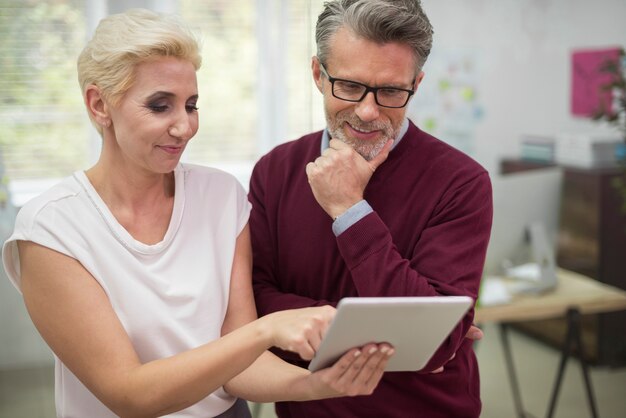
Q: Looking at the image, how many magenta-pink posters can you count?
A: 1